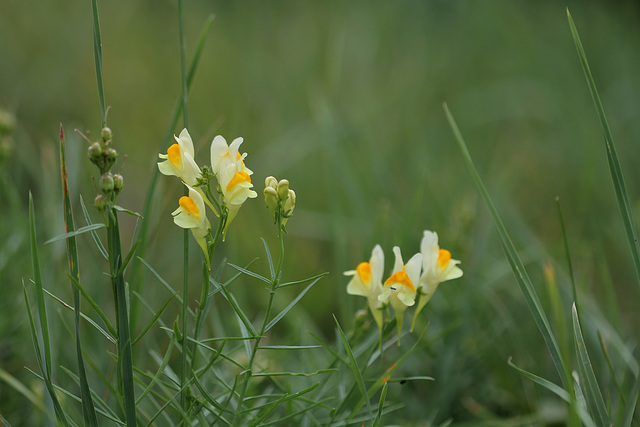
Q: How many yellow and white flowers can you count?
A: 7